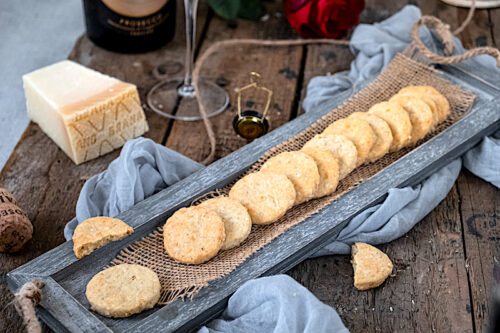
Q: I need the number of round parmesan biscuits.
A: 13